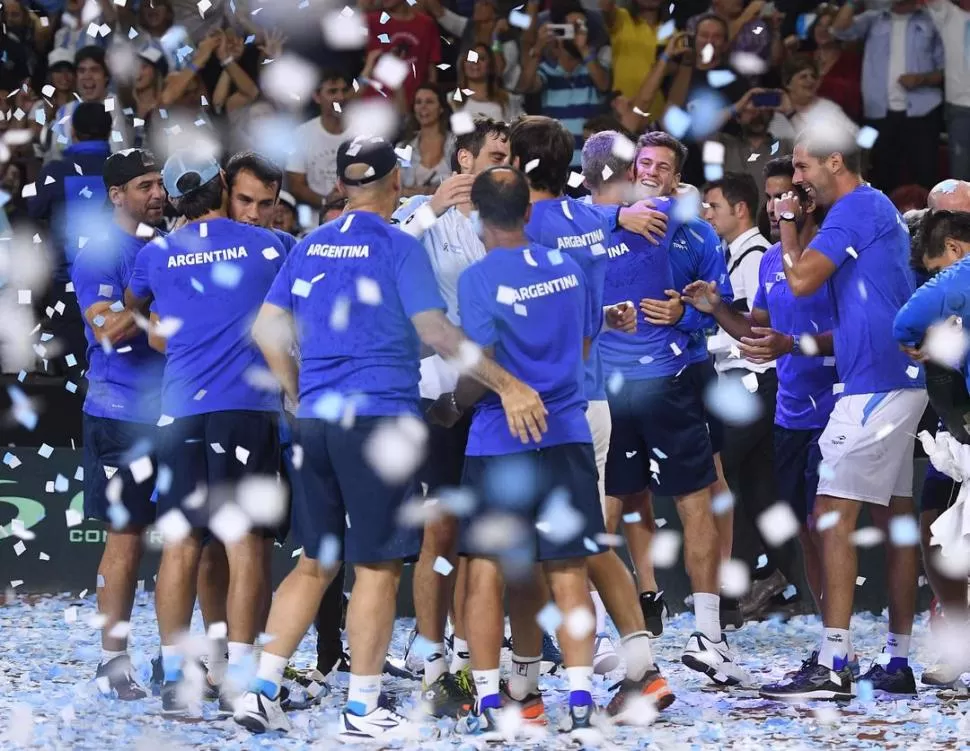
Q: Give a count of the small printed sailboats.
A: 0